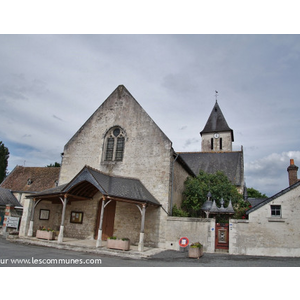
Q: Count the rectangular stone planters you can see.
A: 3